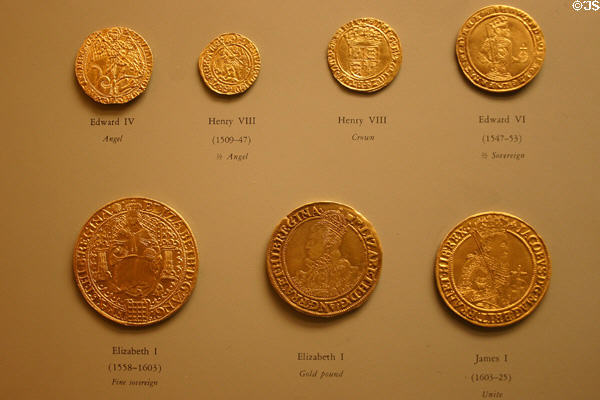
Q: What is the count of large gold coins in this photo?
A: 3